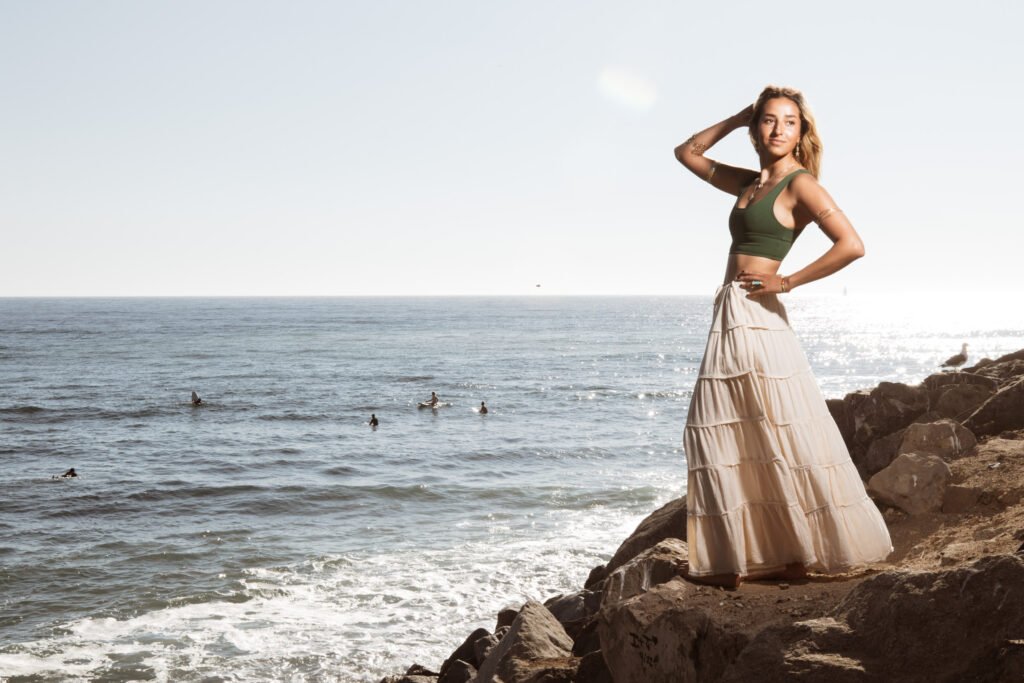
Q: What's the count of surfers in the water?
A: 5